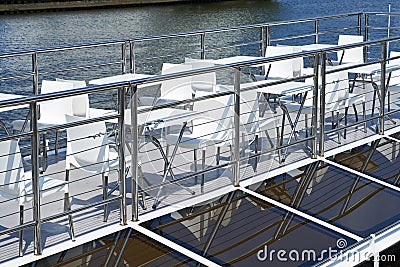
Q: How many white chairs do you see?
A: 14